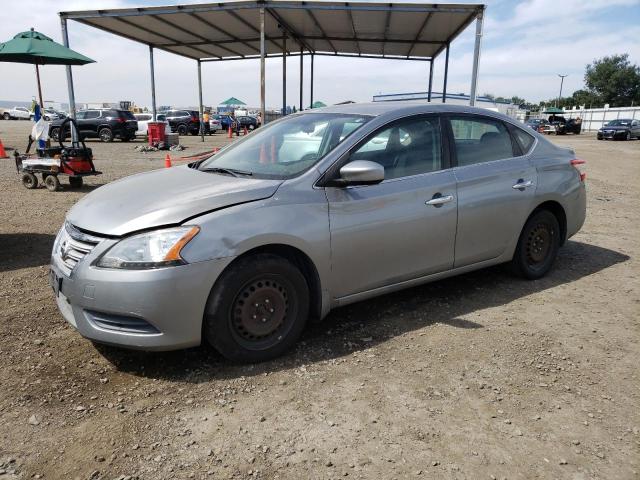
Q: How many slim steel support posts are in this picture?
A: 10